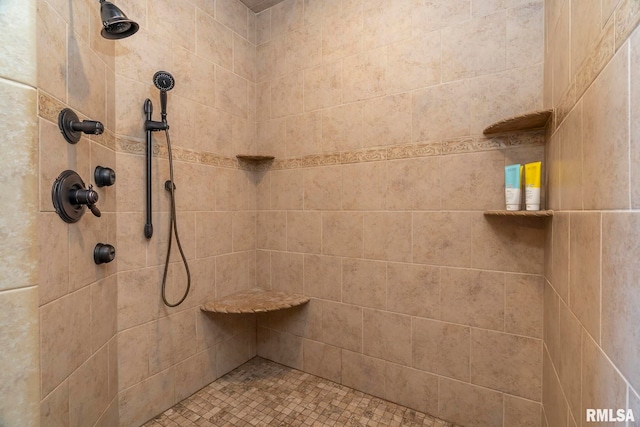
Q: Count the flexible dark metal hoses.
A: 1